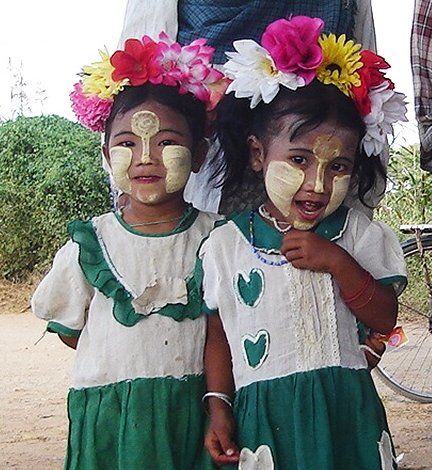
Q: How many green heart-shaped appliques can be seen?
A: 2